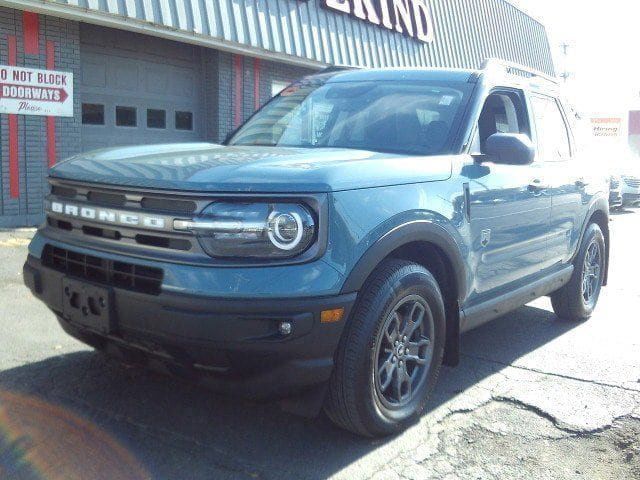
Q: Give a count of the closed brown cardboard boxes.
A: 0